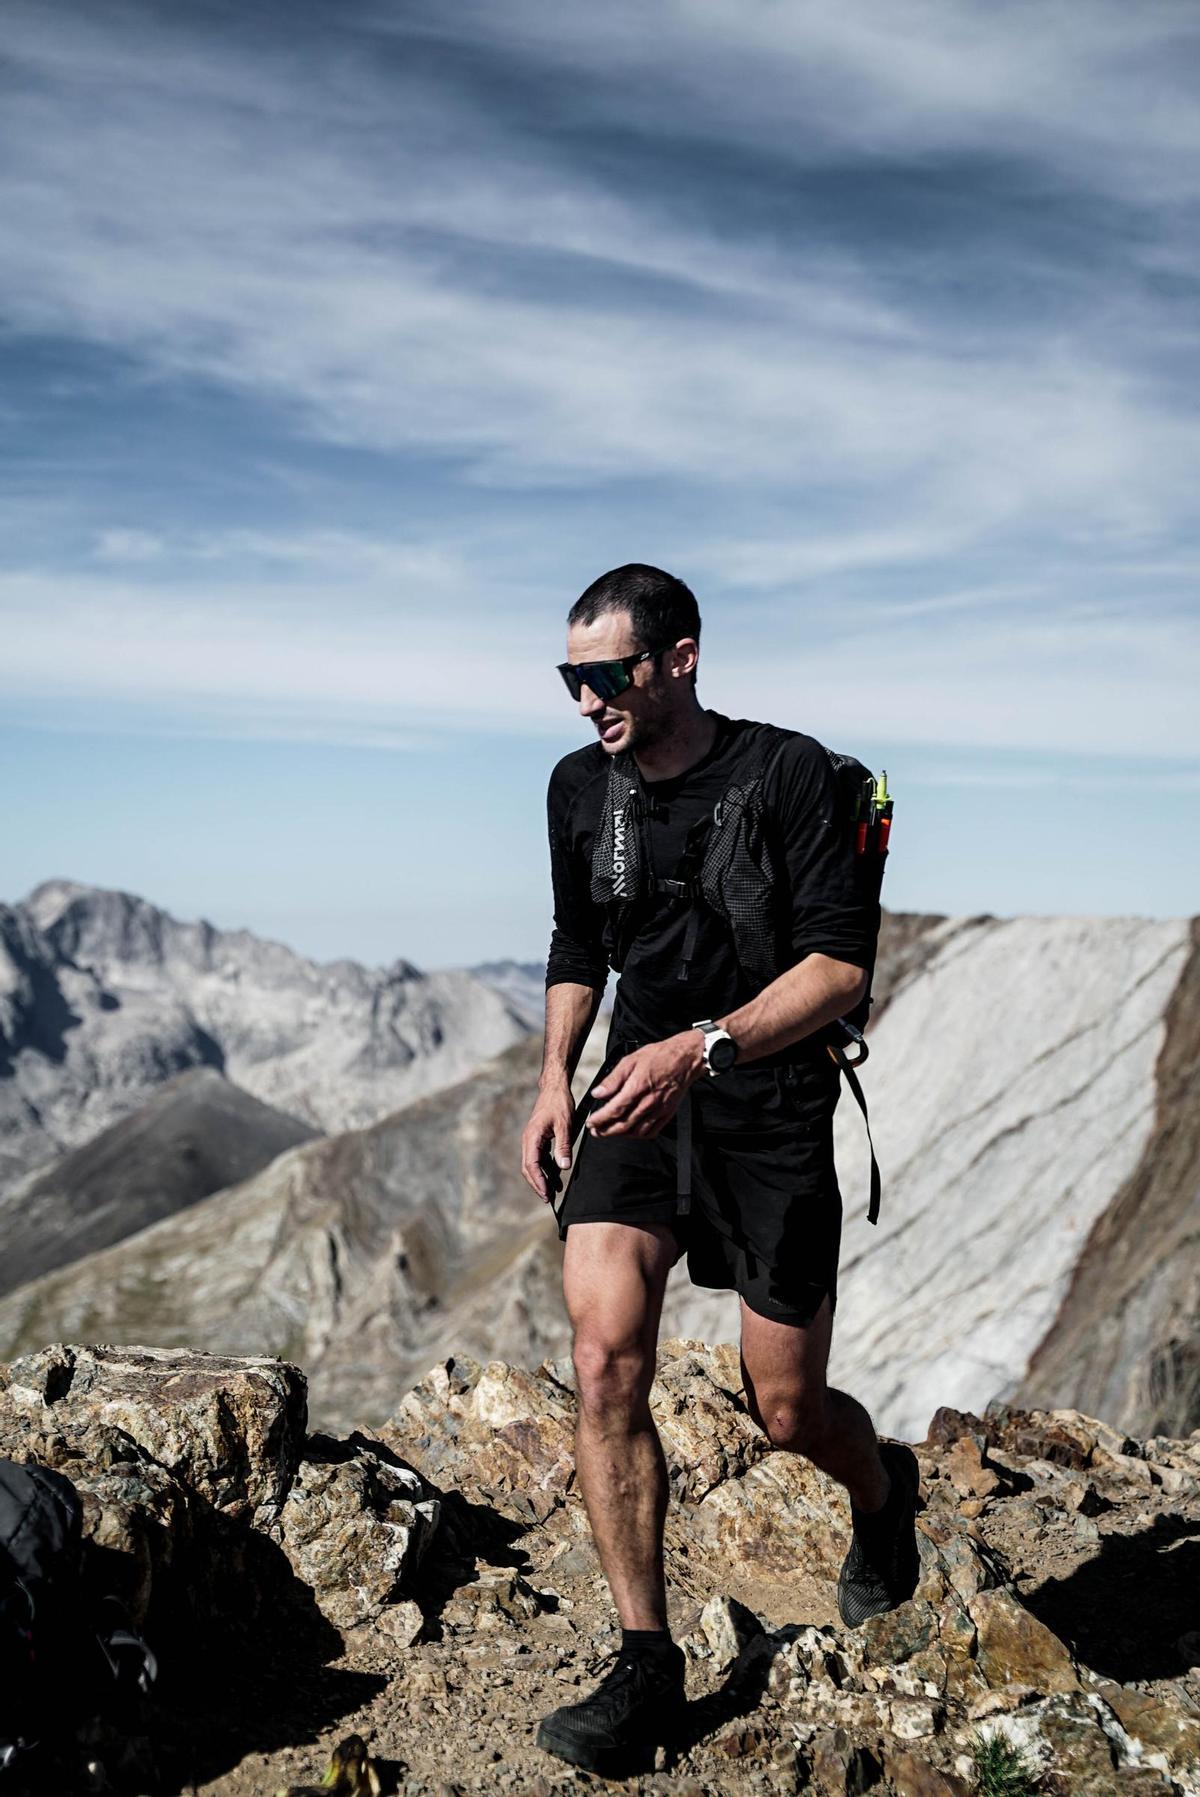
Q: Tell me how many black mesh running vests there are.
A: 1